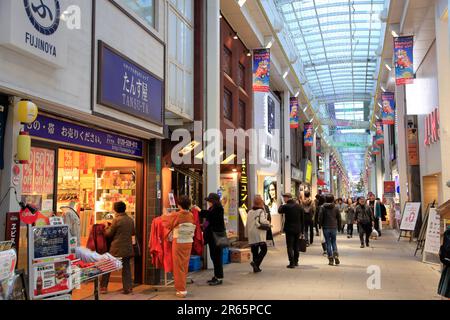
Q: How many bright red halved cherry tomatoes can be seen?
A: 0